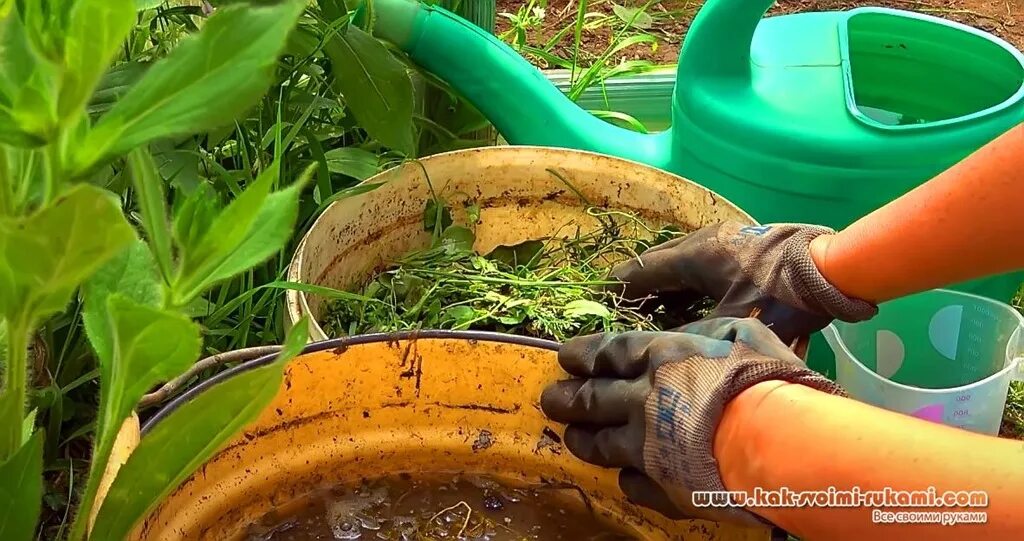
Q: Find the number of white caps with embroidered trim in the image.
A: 0